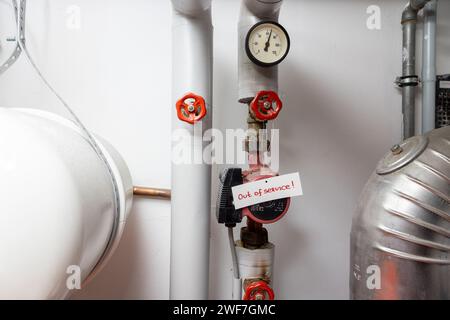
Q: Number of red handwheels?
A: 3